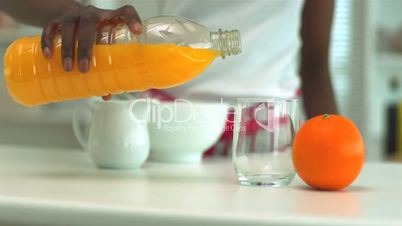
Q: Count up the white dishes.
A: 2